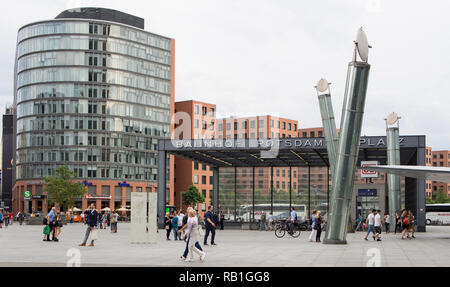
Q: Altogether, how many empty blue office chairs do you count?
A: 0